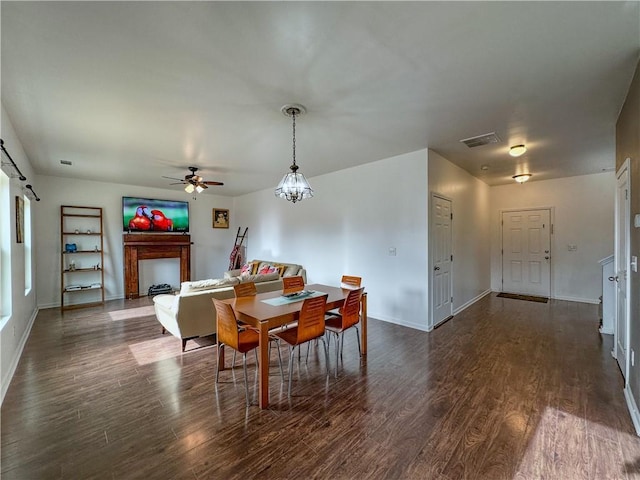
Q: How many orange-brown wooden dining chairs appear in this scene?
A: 6